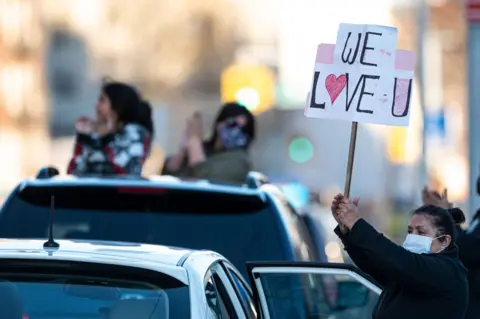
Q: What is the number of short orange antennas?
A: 0